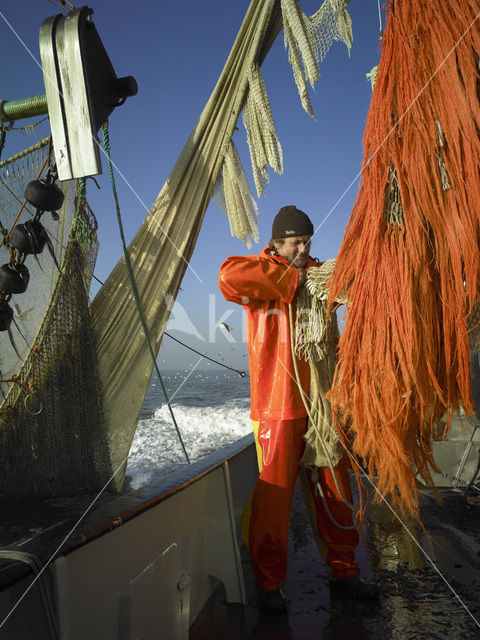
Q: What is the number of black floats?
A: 4